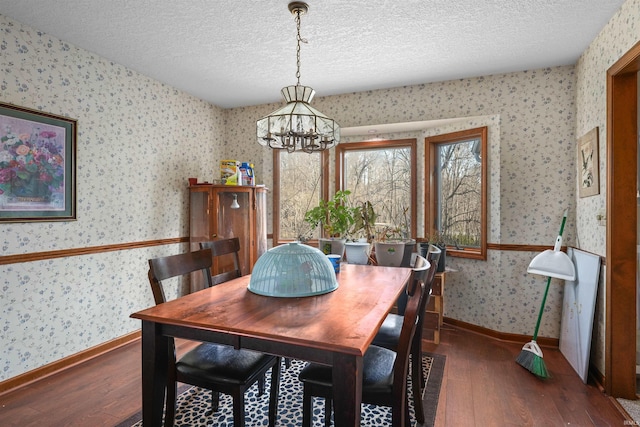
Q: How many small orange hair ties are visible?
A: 0